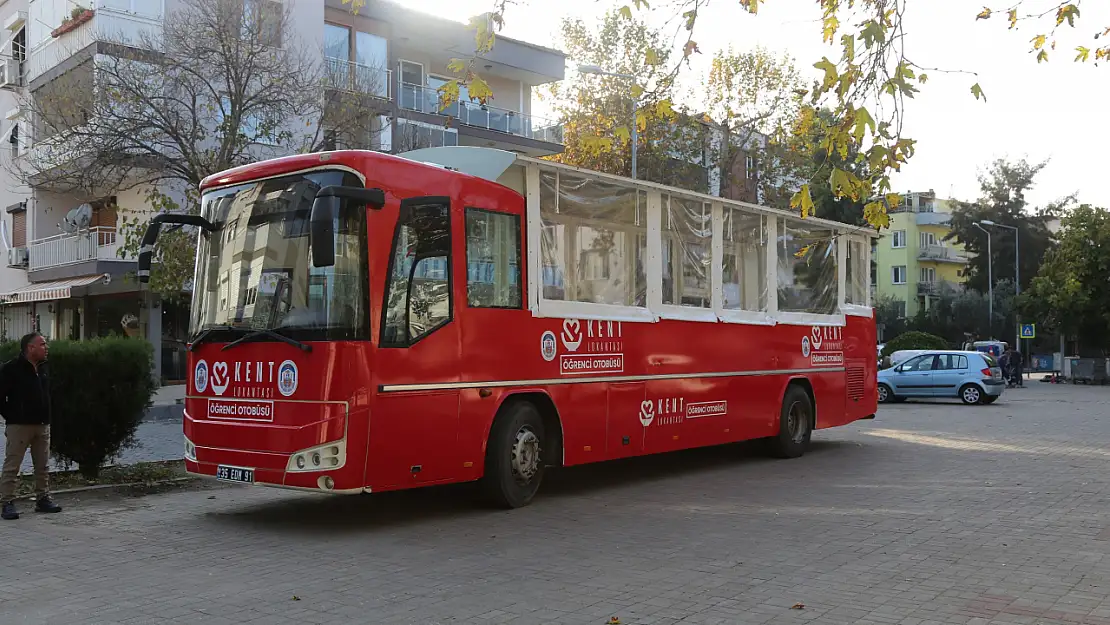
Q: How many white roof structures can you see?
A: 1